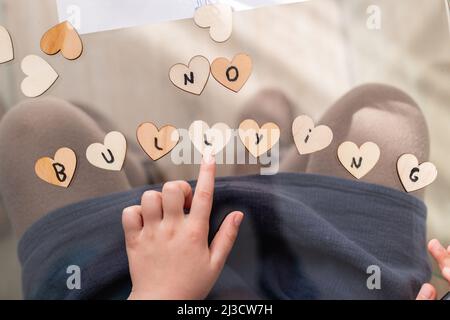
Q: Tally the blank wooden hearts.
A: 4